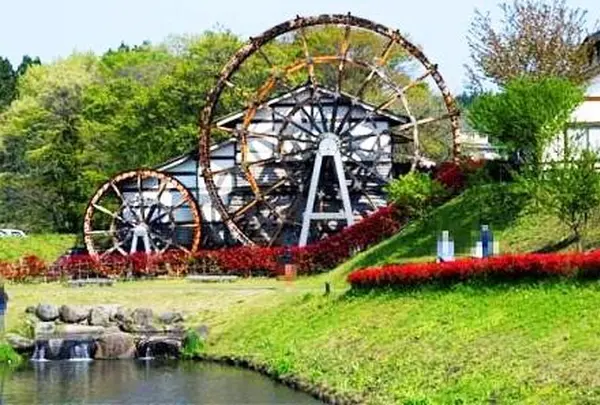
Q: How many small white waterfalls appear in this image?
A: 3